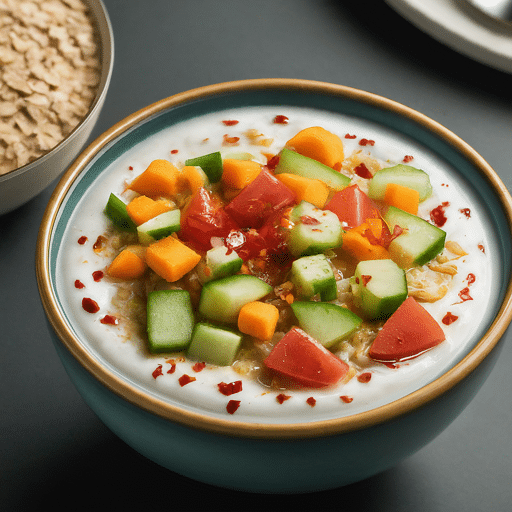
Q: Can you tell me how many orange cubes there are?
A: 11